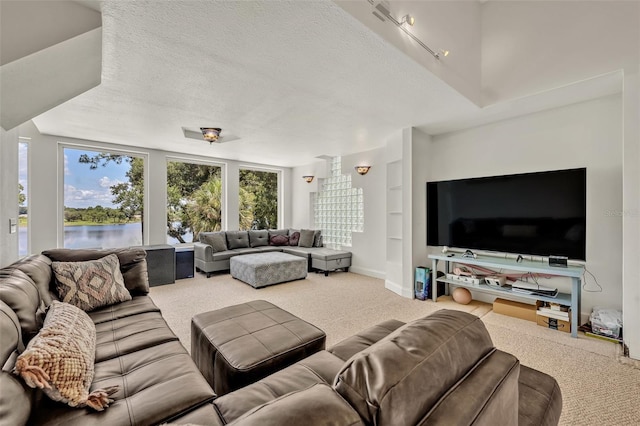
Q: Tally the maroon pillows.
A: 2